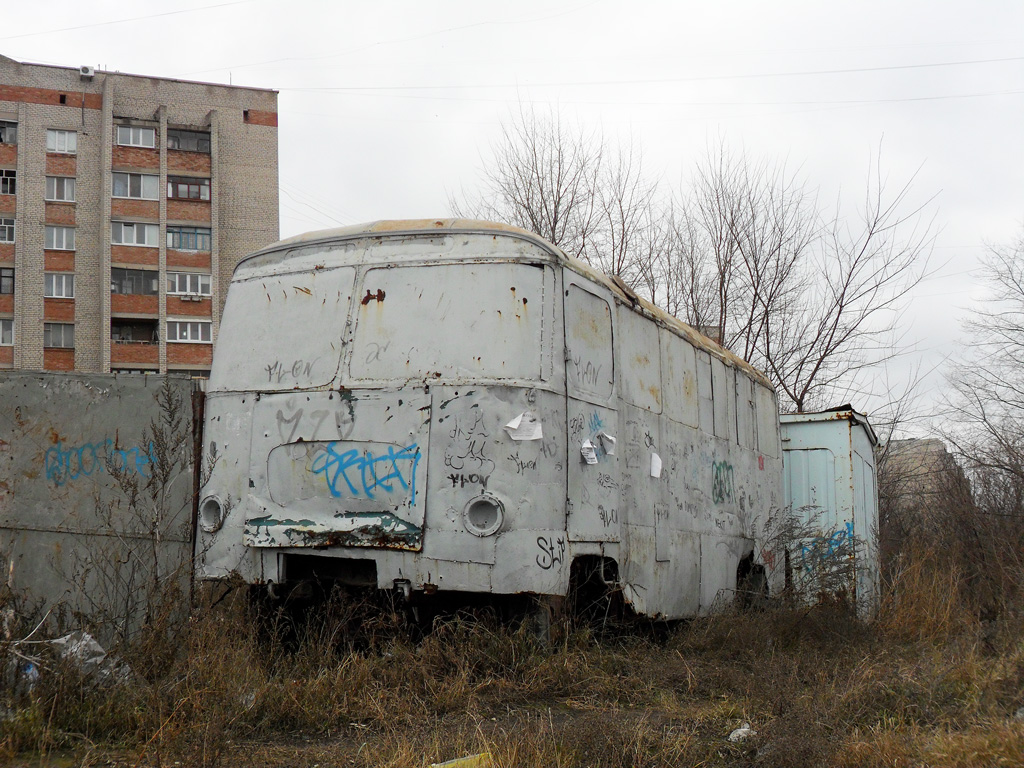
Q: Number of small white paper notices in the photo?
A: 4